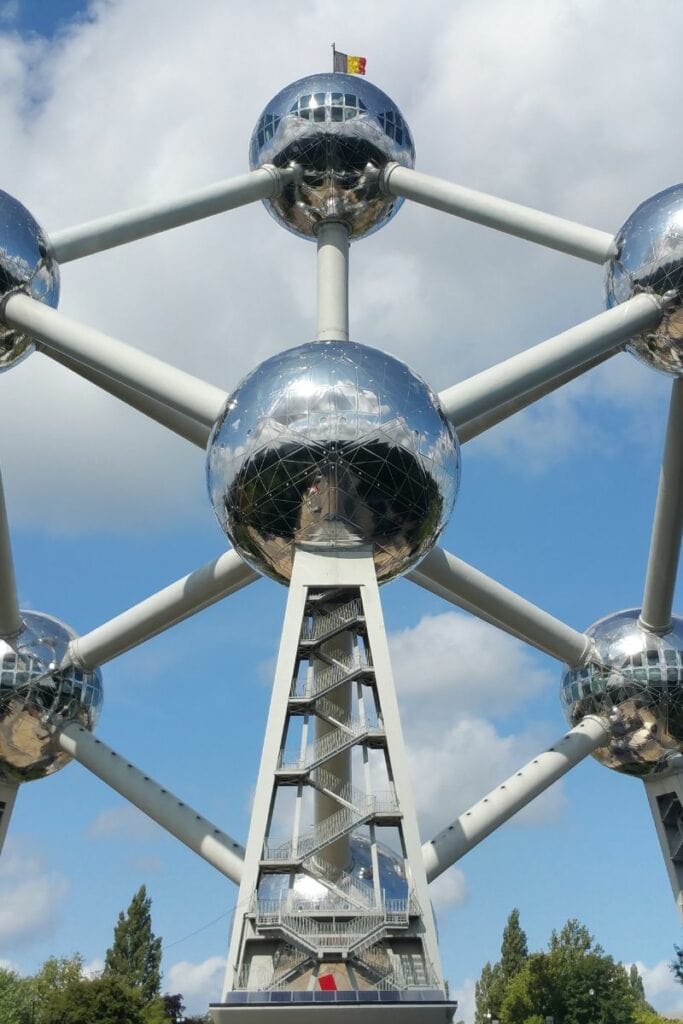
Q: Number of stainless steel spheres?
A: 7